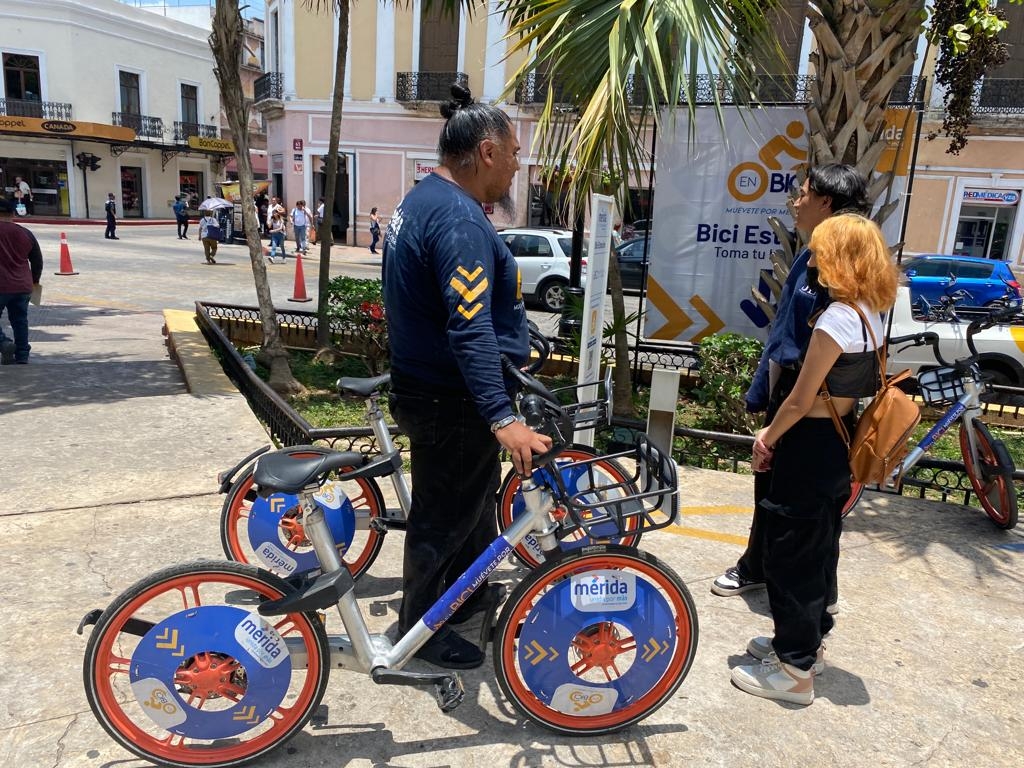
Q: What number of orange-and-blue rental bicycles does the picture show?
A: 3